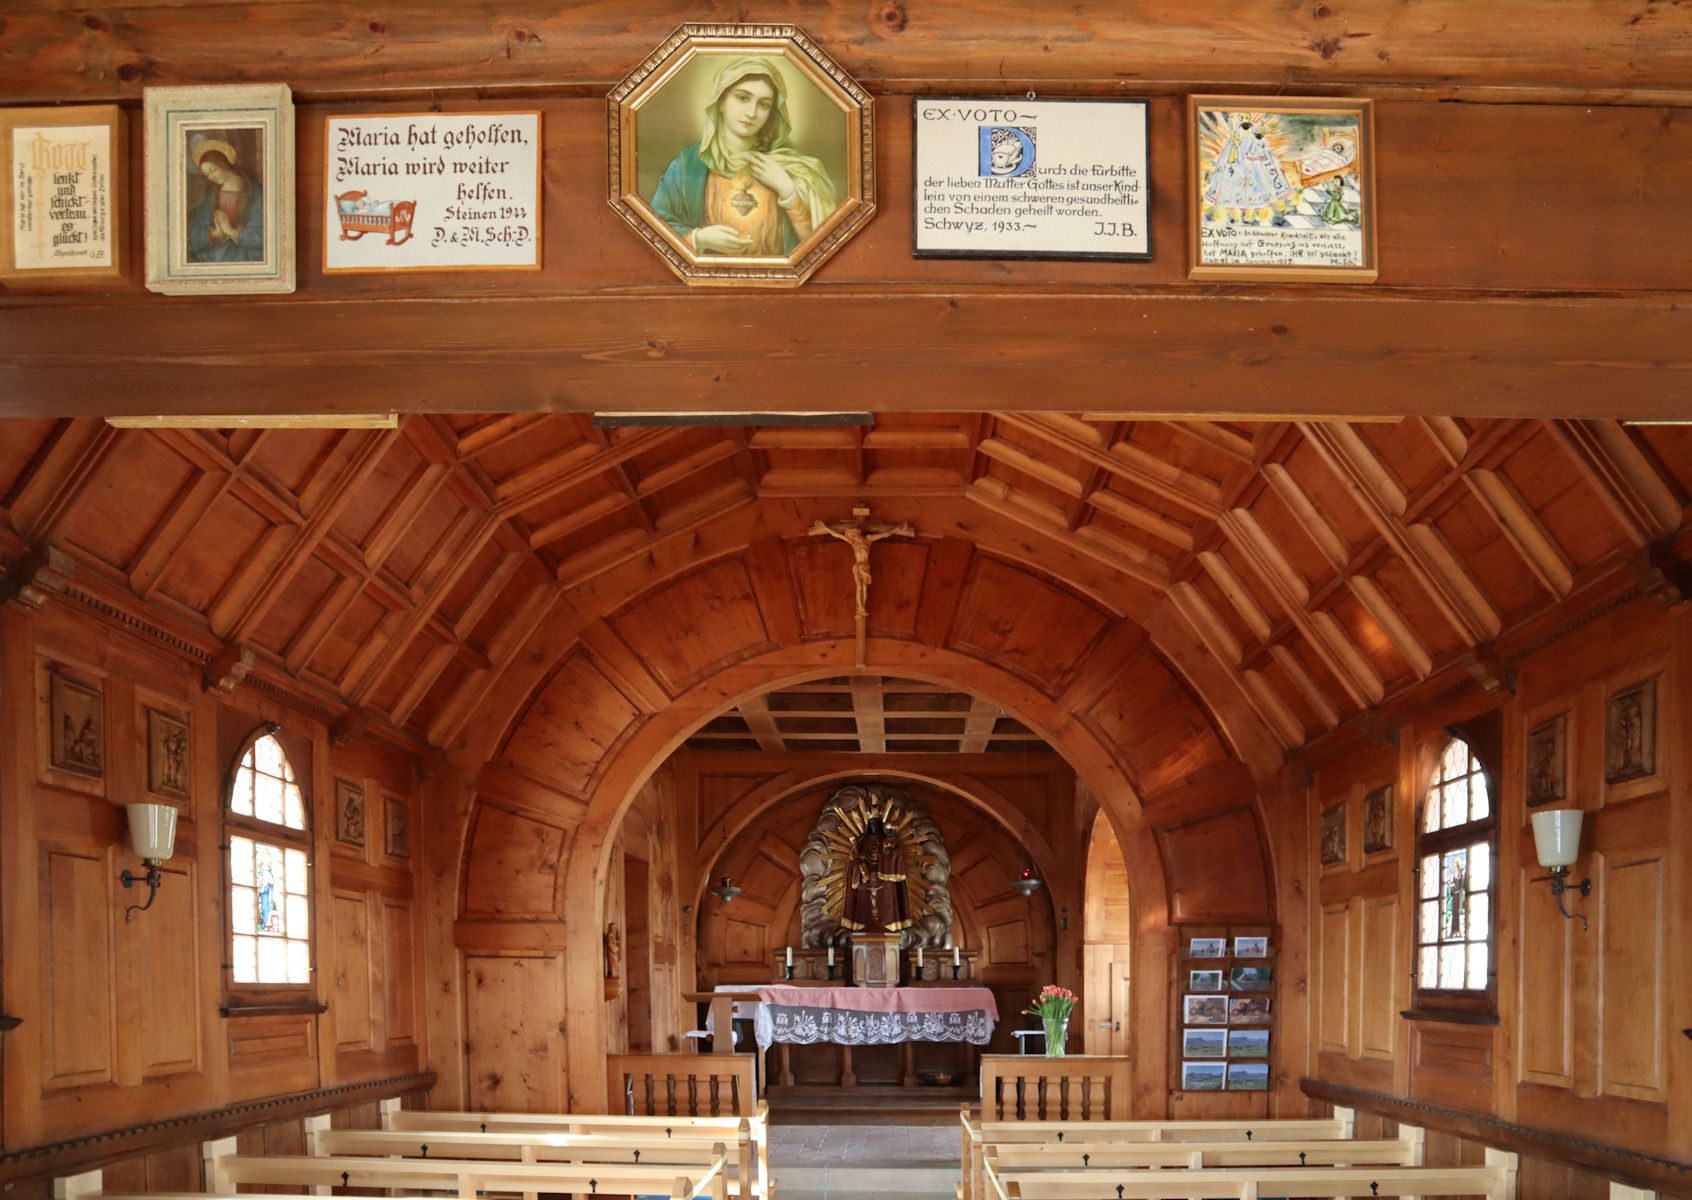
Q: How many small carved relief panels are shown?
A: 8